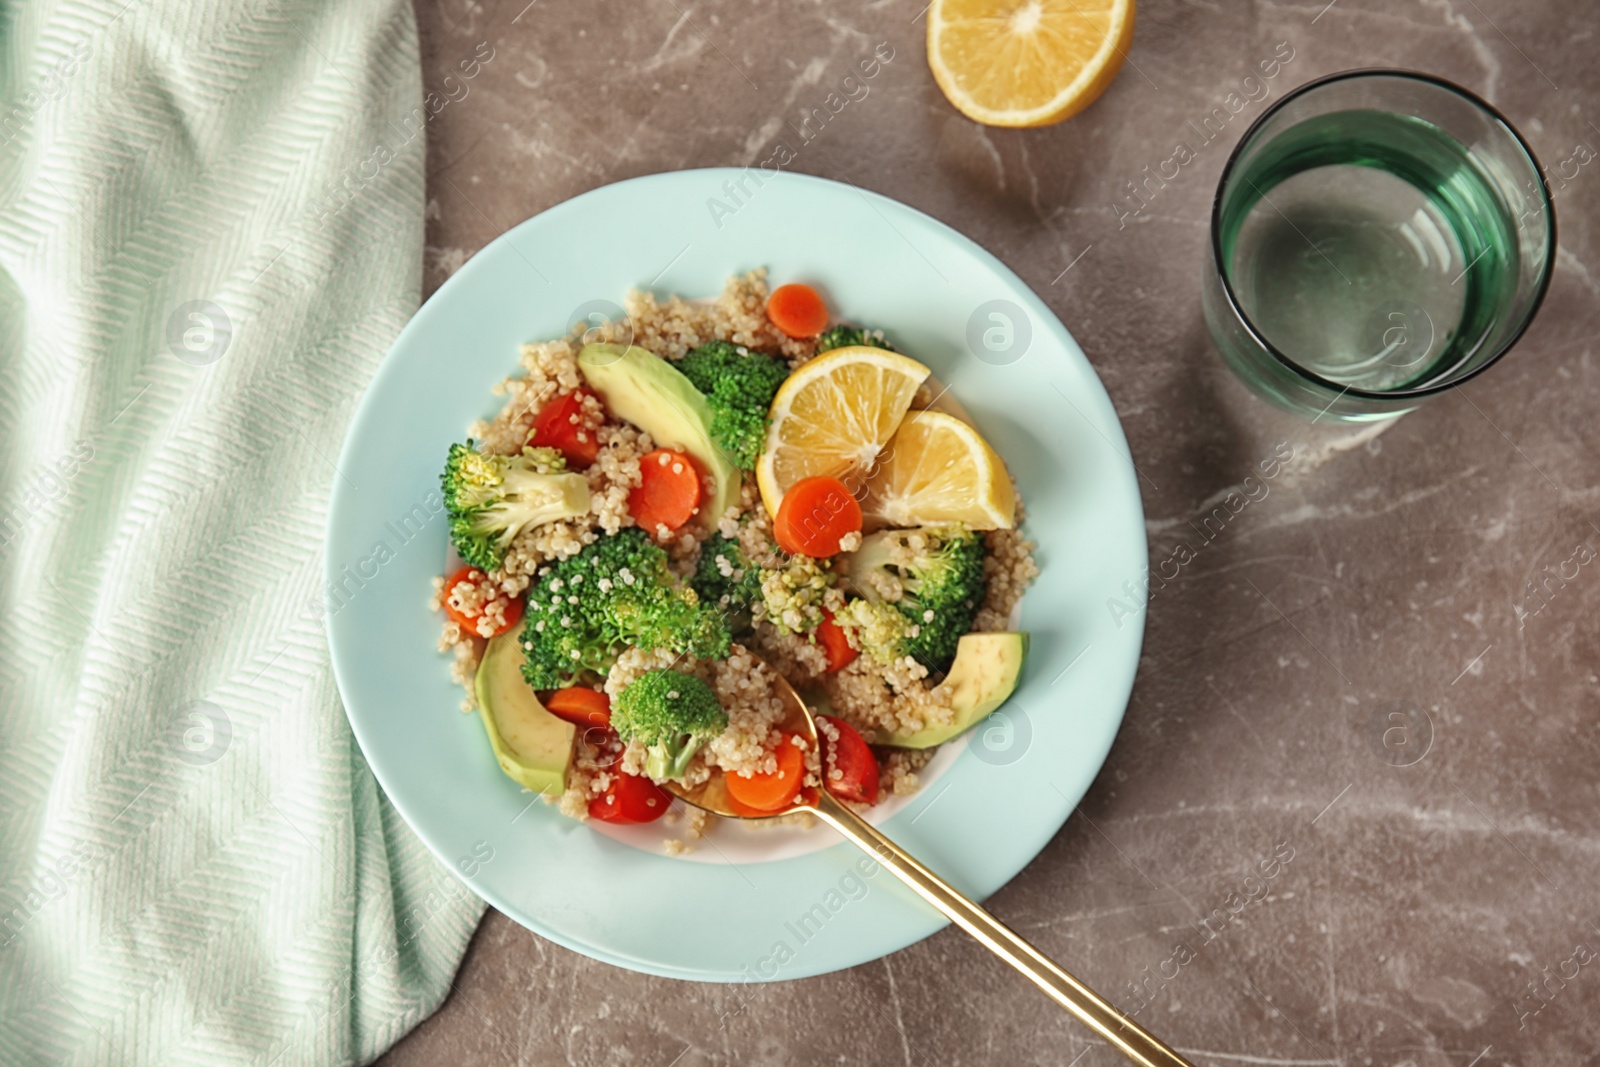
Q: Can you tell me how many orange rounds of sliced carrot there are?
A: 7